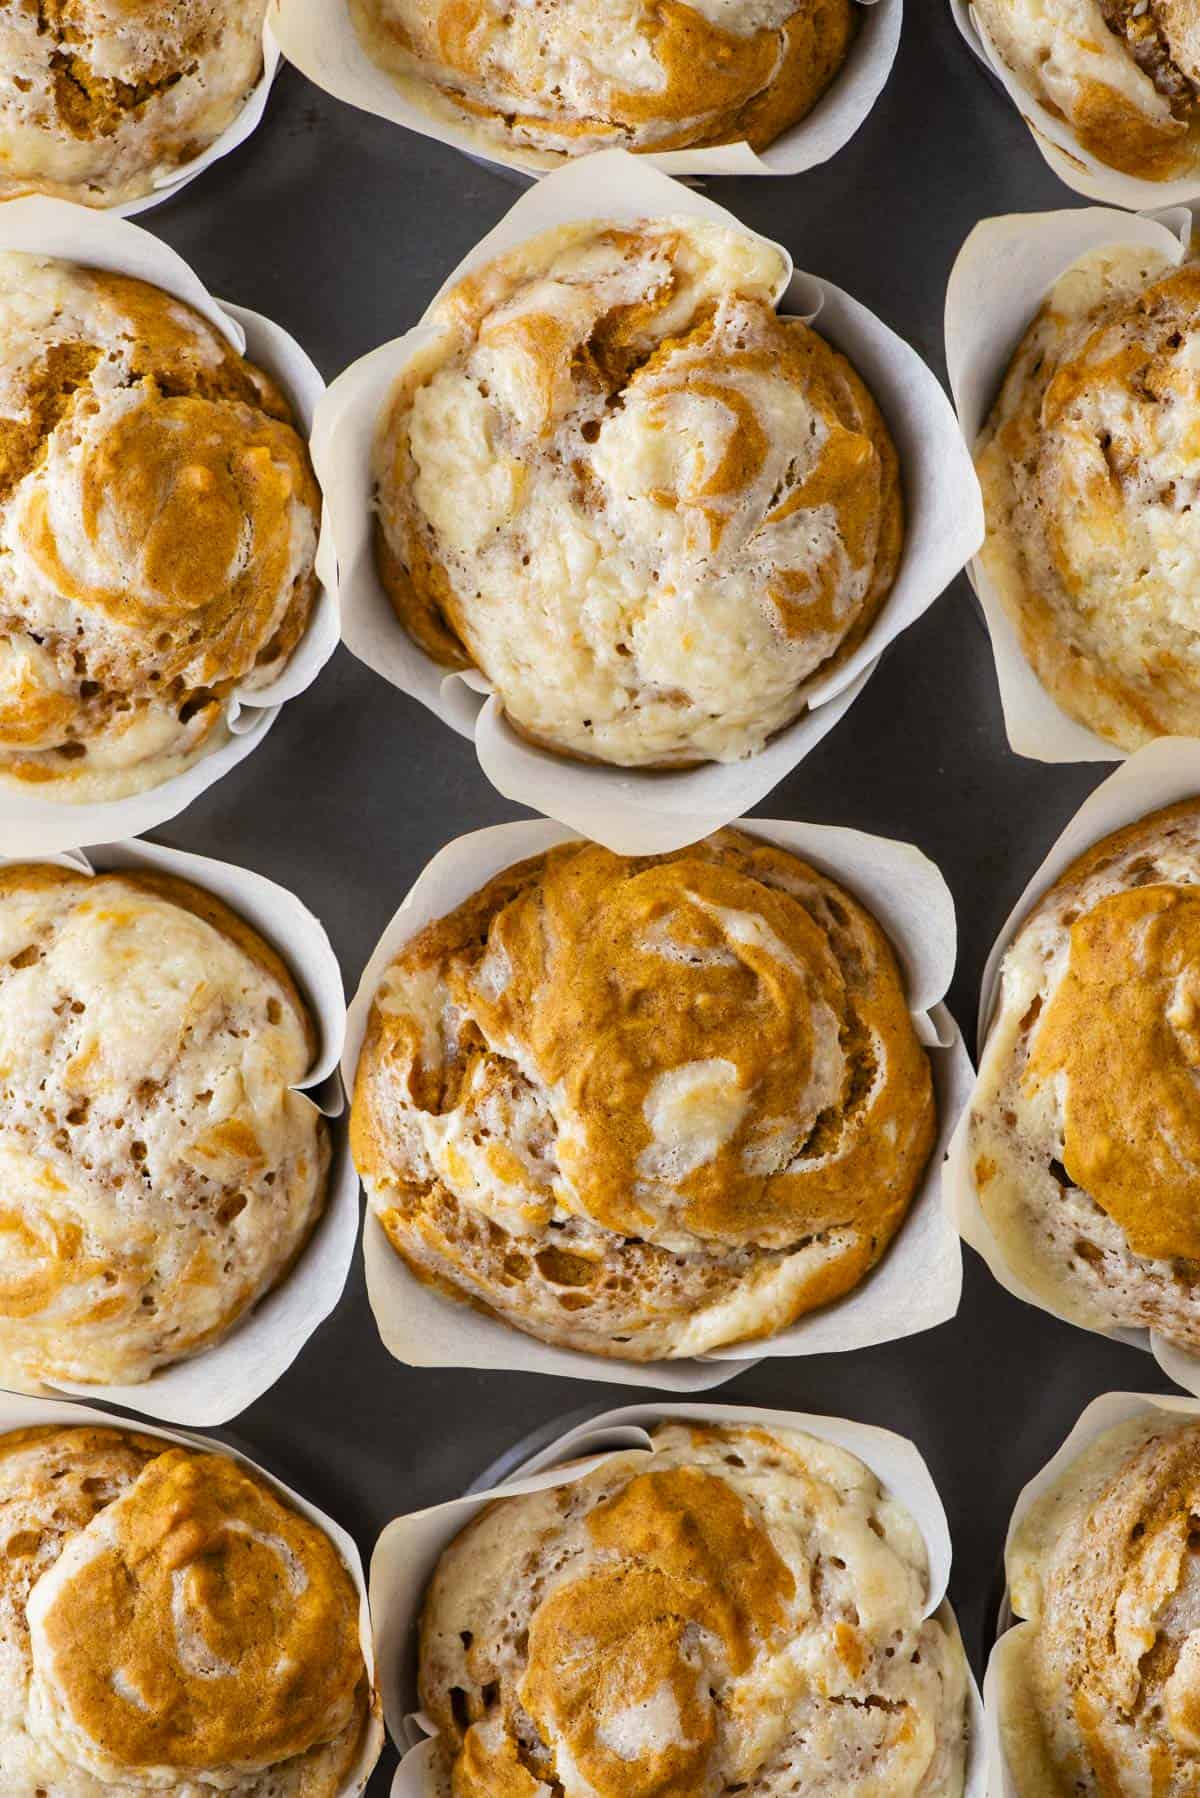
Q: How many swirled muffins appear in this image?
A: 12